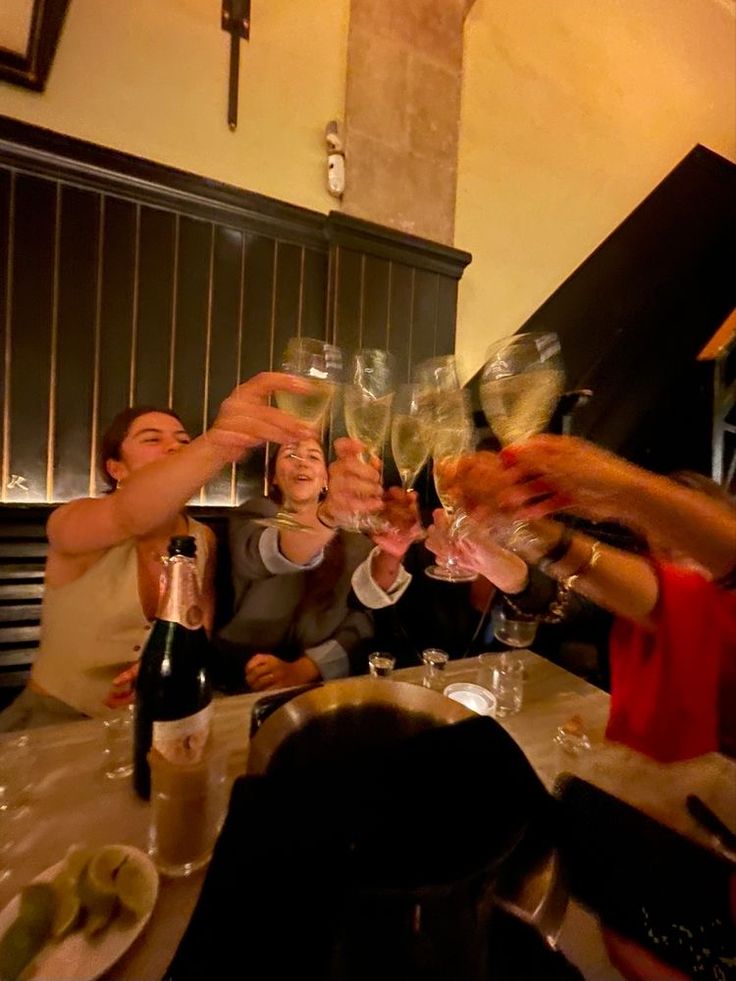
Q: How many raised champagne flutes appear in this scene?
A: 6